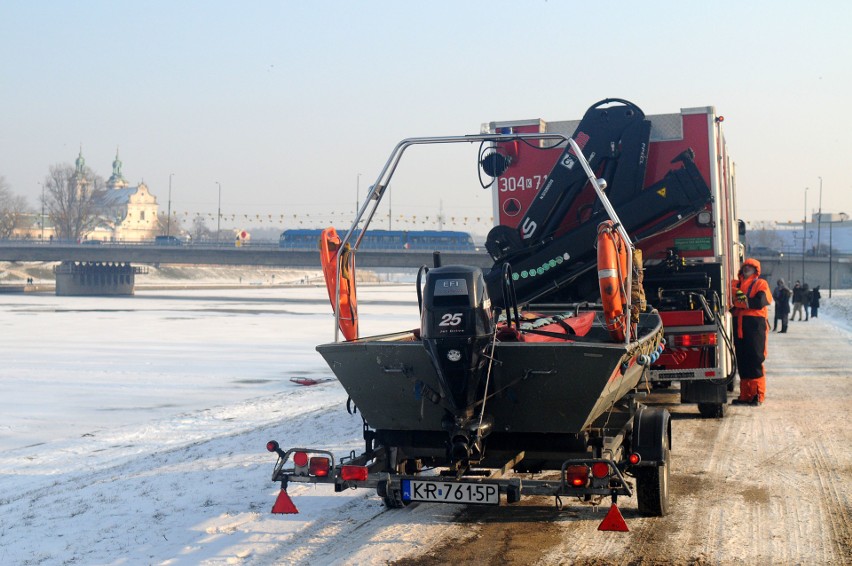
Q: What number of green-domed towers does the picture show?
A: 2